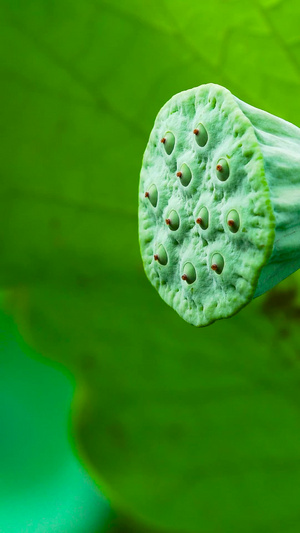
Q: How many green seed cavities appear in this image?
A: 11